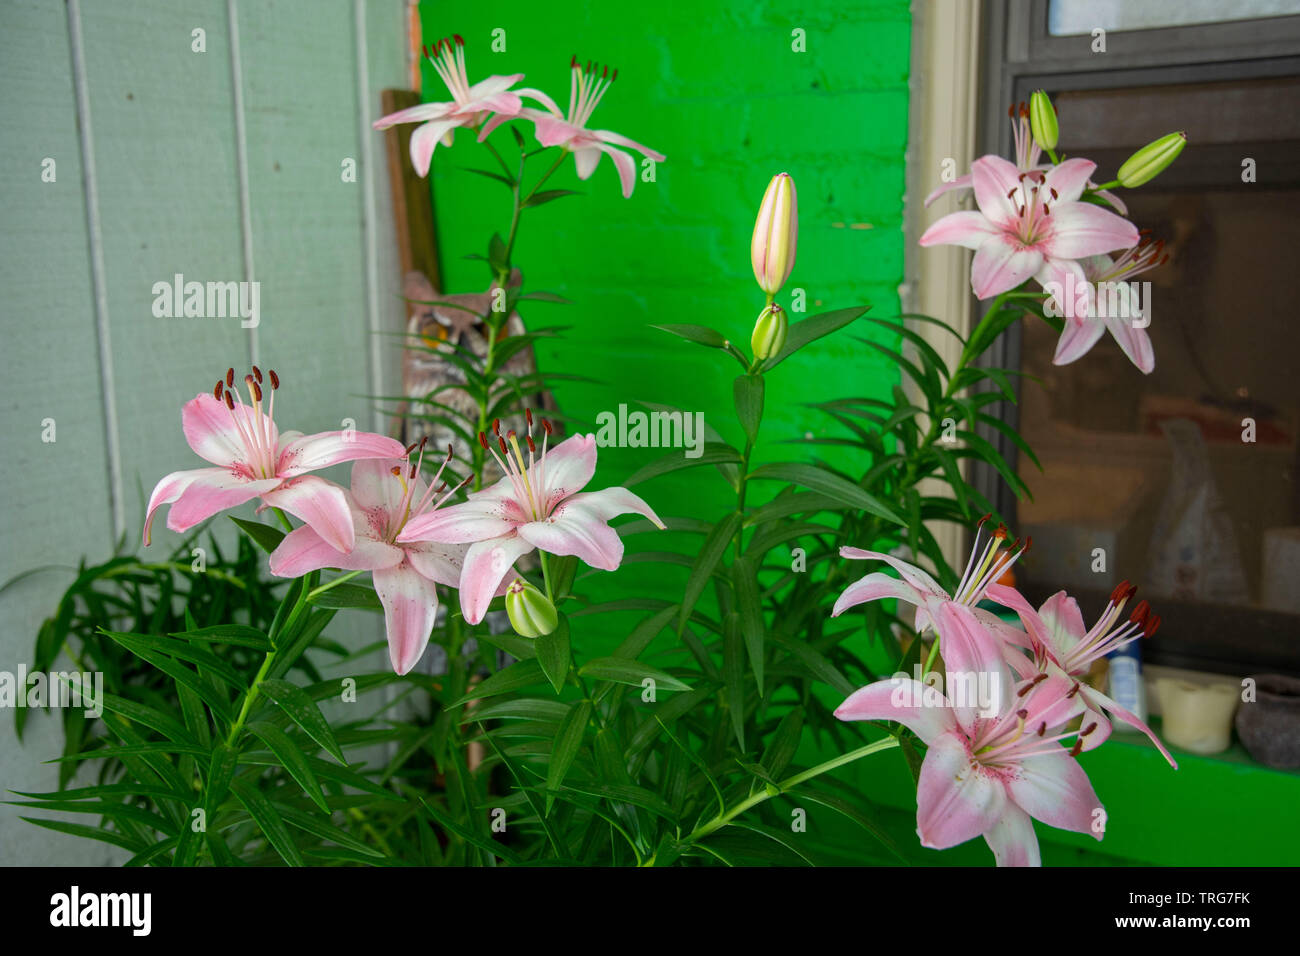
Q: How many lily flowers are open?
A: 11